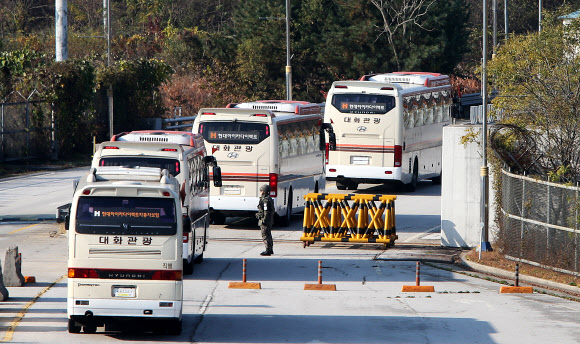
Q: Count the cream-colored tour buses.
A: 4